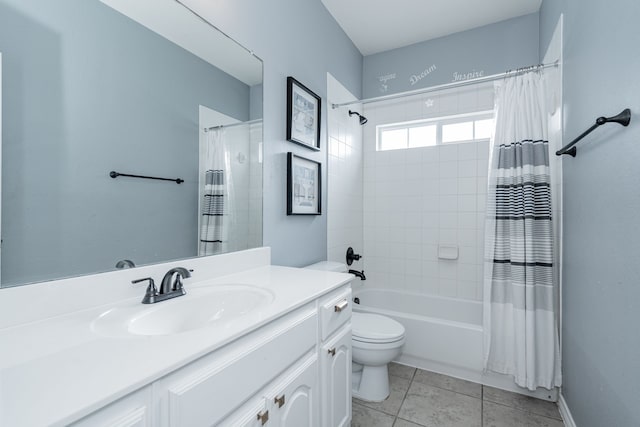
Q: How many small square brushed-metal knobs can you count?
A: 3